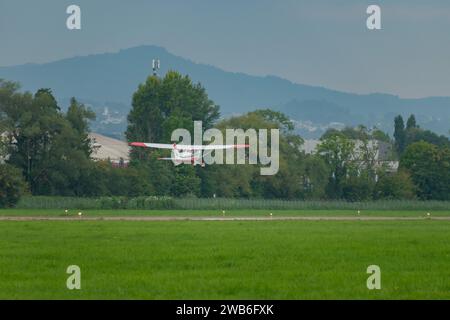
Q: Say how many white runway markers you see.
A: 6